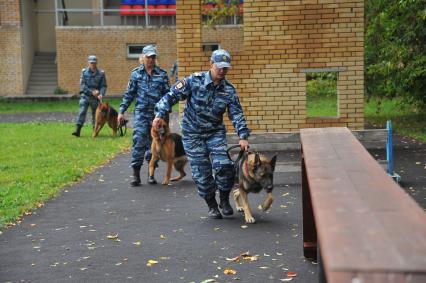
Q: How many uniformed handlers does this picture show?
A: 3